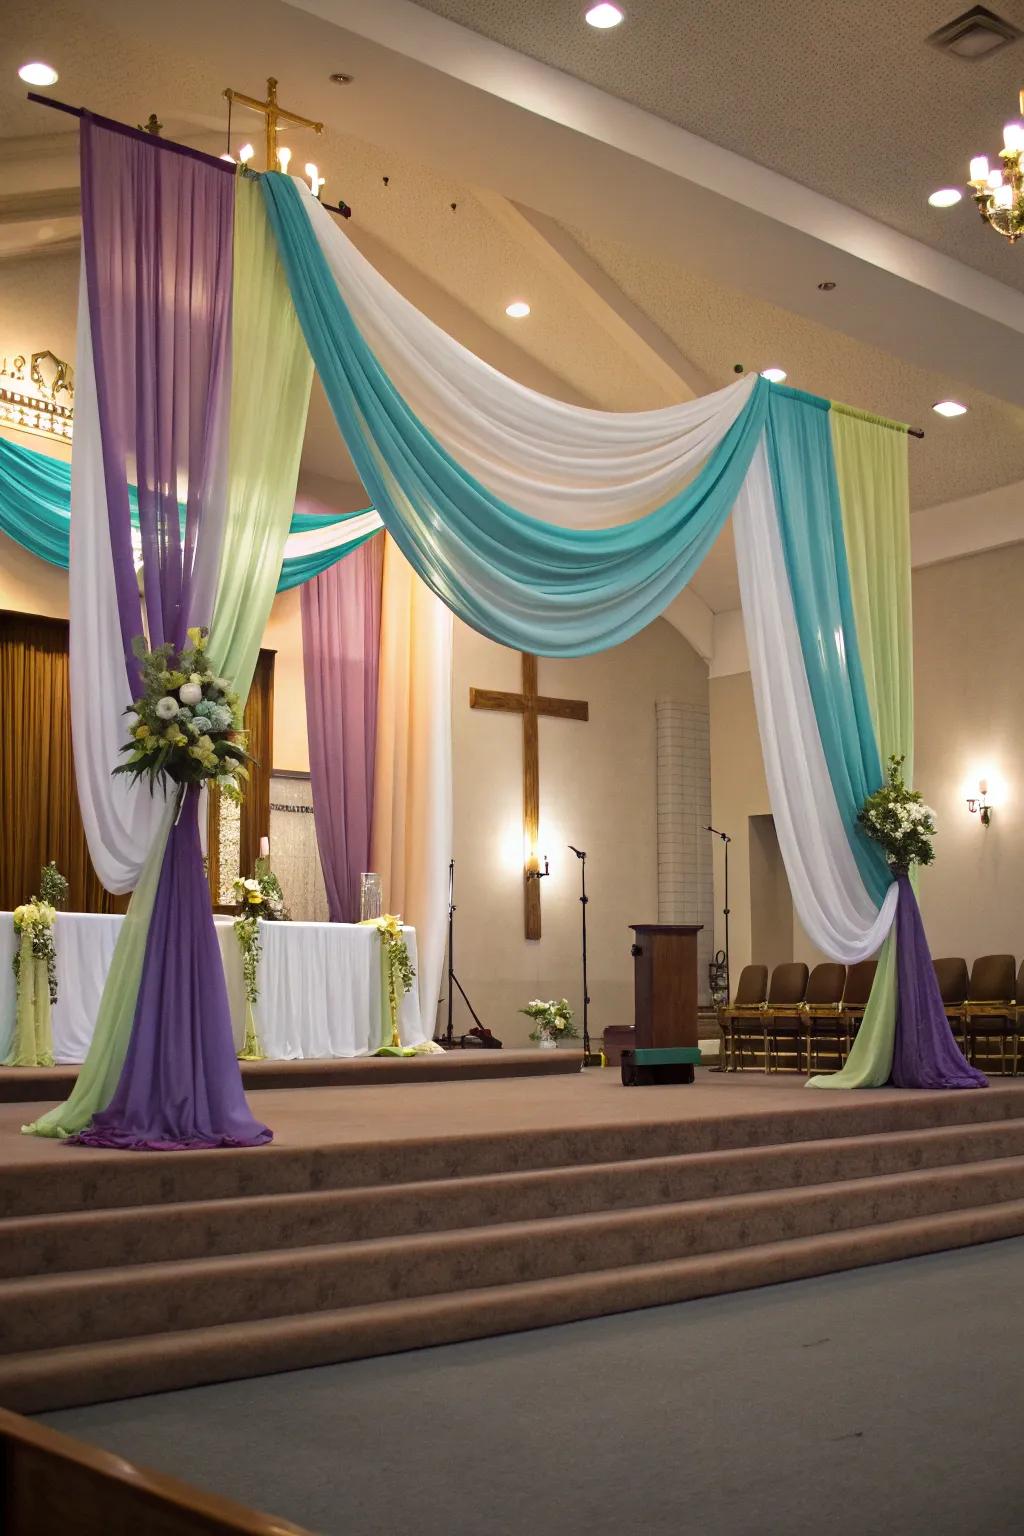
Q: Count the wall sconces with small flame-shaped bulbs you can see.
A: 2